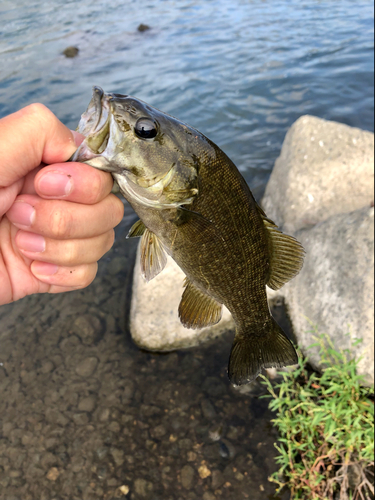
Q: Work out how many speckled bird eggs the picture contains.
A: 0